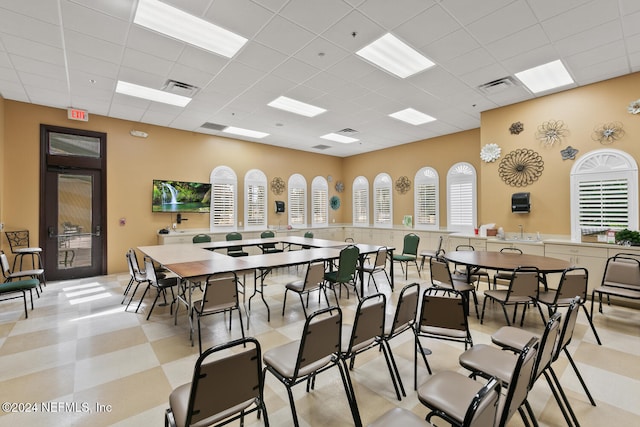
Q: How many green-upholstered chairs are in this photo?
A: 7